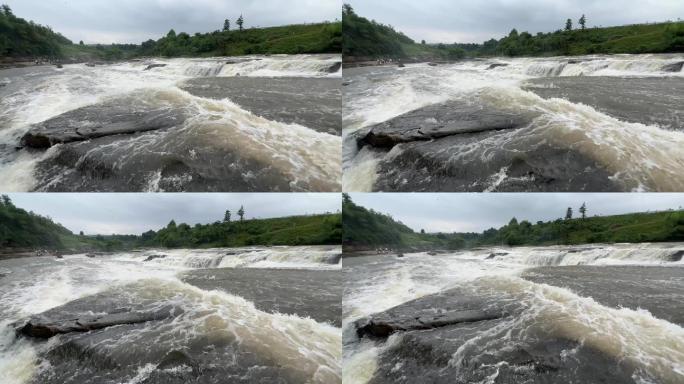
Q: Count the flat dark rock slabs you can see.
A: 4